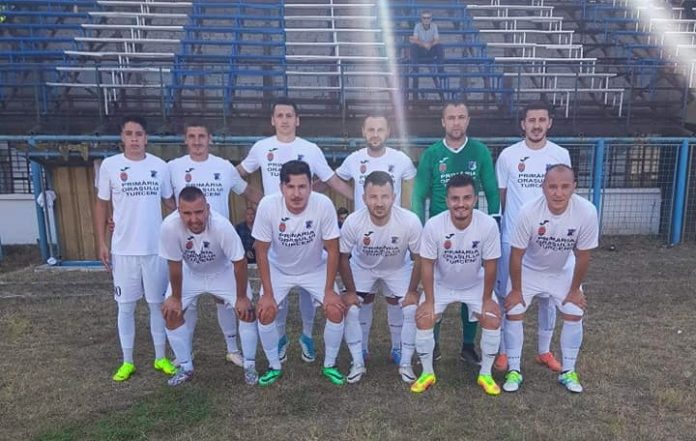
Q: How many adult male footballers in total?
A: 11